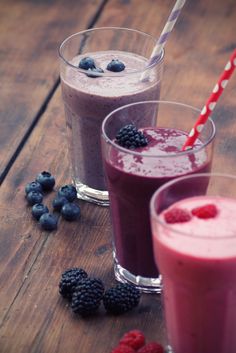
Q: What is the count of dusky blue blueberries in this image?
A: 11